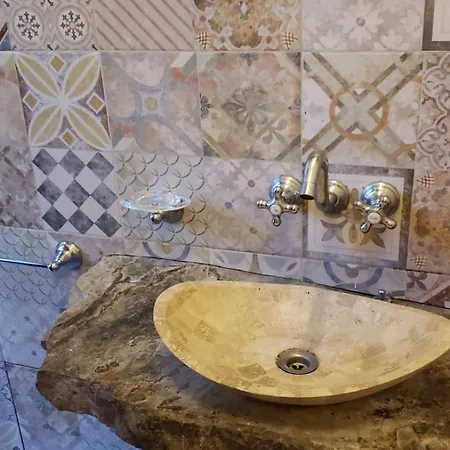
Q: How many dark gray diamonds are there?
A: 9